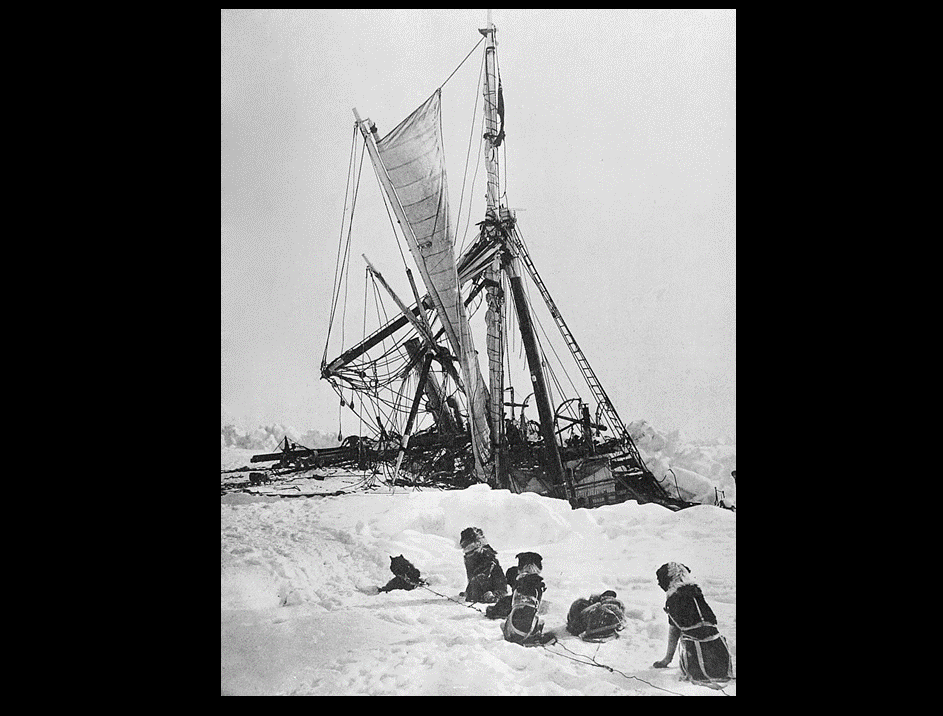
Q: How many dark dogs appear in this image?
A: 6